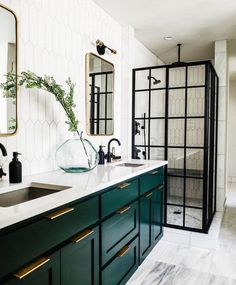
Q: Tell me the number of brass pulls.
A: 9